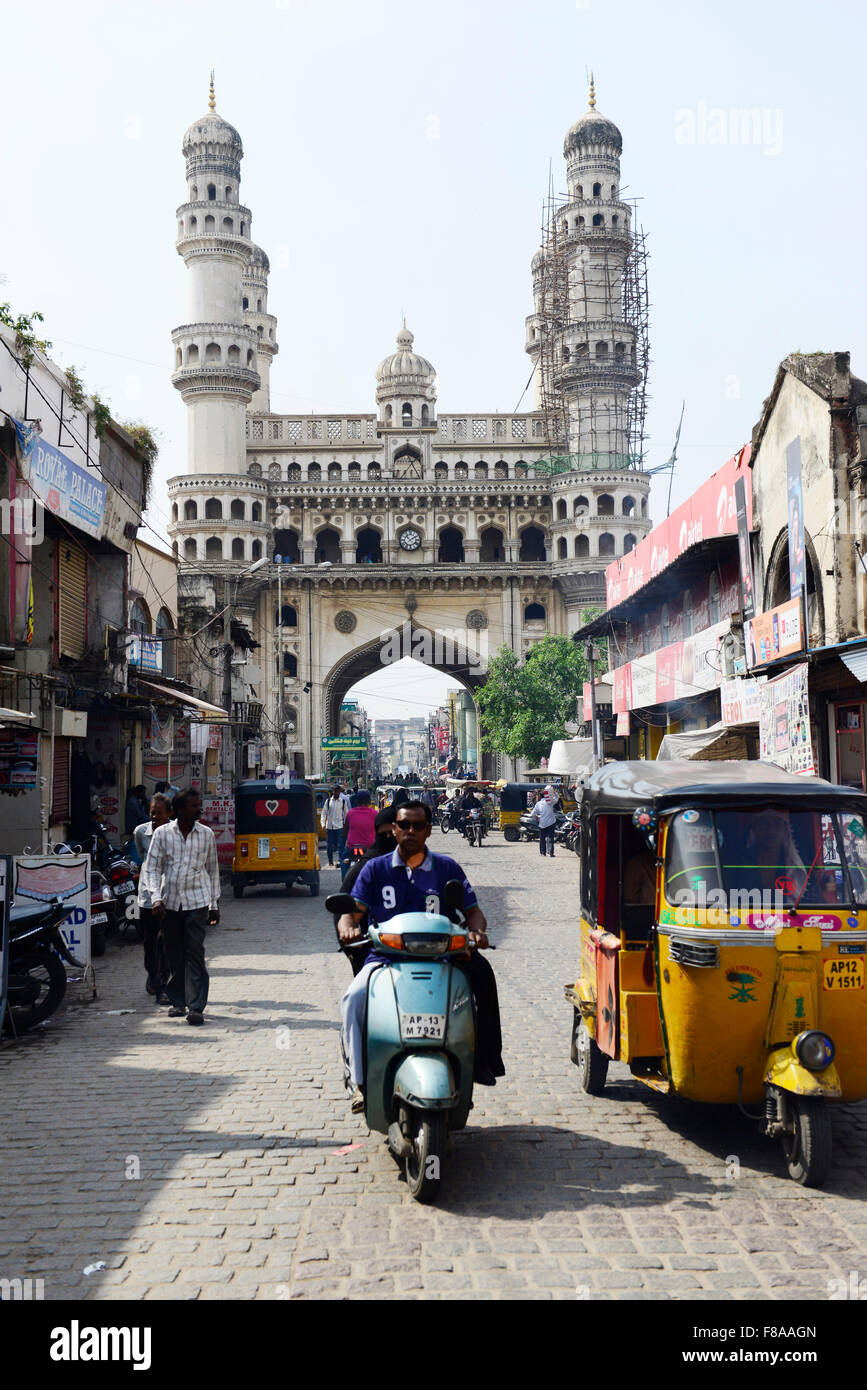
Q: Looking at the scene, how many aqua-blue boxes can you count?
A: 0